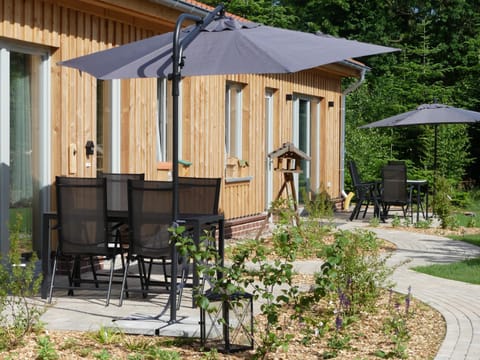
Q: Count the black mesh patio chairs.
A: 7